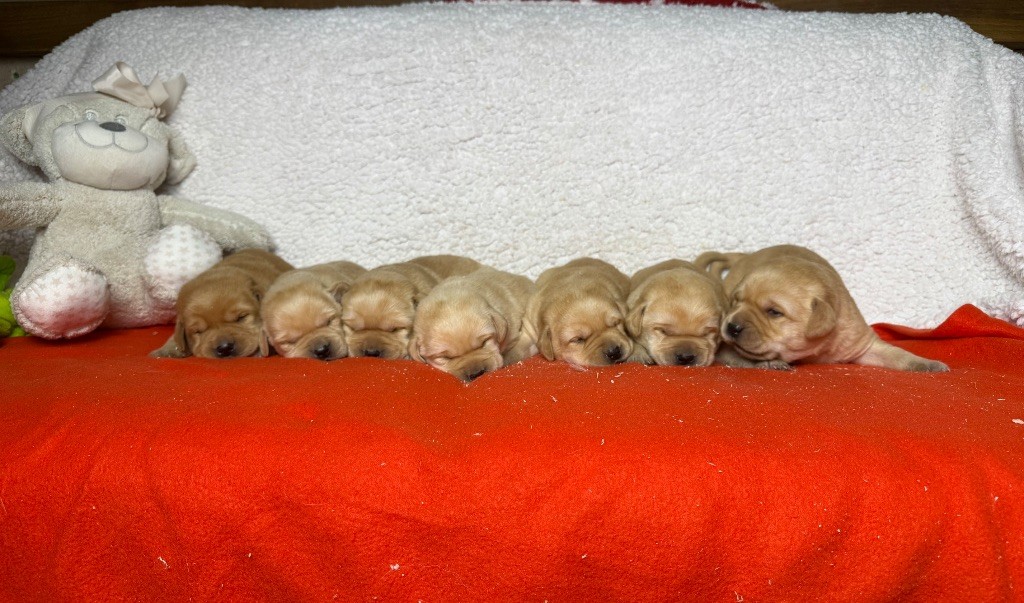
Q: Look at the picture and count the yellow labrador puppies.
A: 7